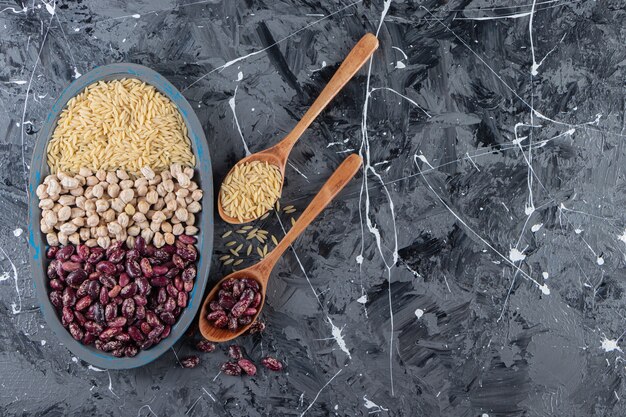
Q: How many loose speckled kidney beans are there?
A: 7